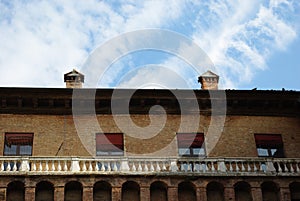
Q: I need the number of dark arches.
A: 11